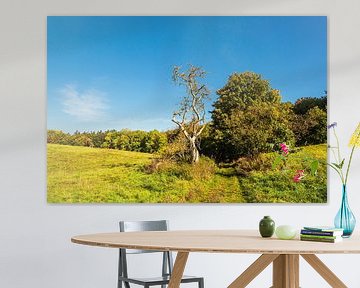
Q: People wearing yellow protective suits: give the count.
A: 0